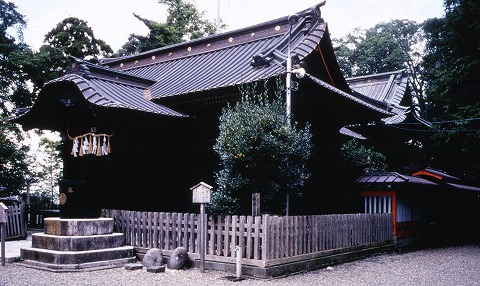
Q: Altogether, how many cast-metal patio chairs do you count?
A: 0